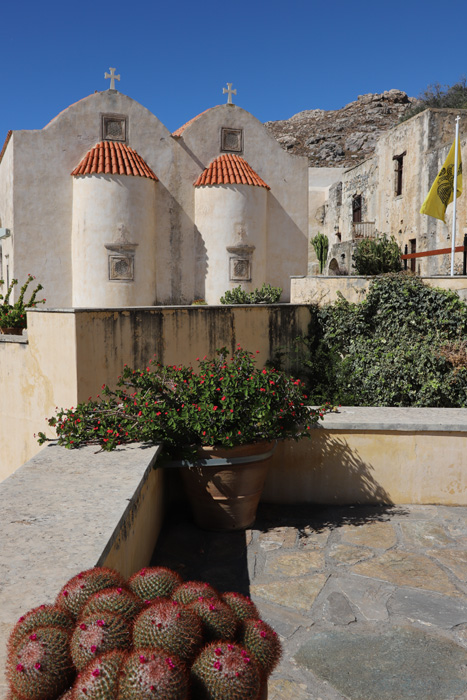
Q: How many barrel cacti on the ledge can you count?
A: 14